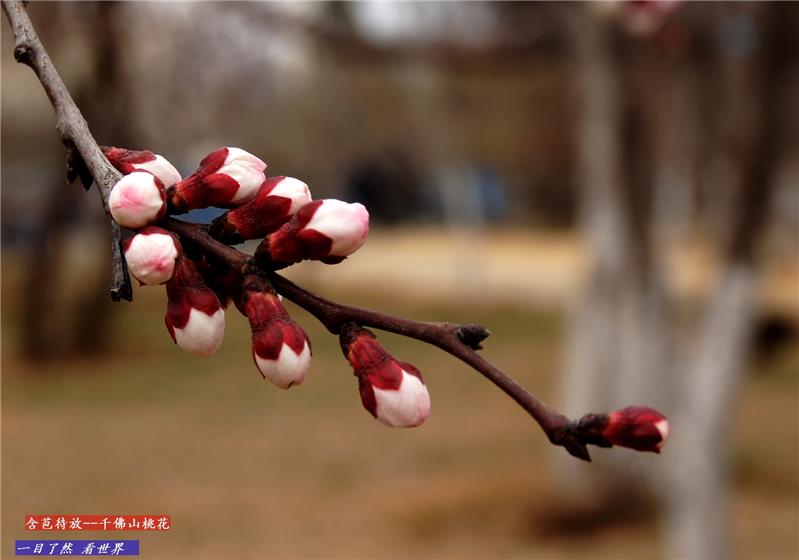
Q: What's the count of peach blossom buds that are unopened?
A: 10